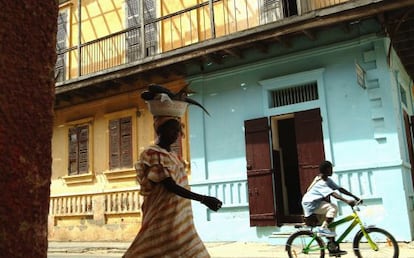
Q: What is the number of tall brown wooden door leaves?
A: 2